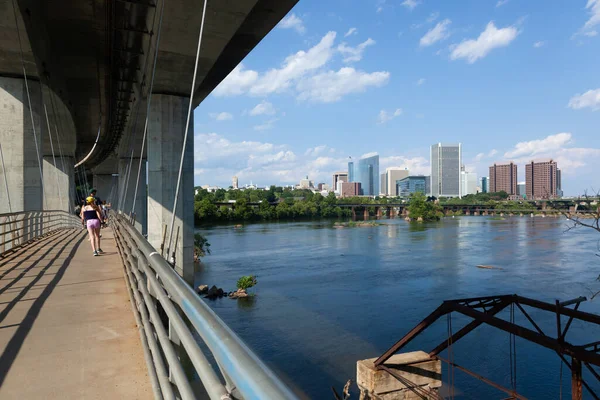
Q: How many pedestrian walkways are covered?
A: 1